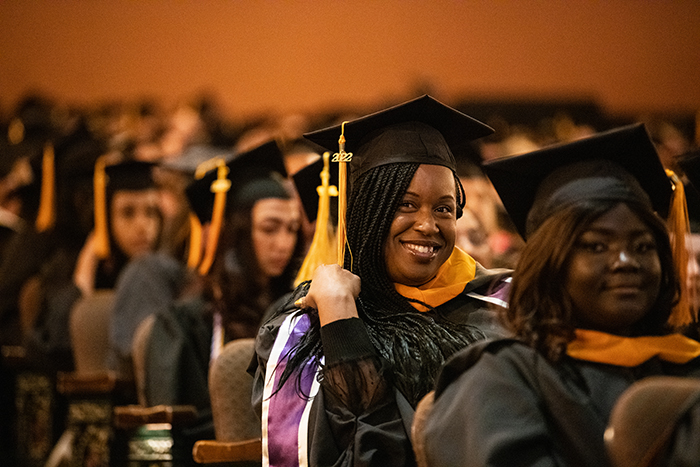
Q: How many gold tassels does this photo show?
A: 7